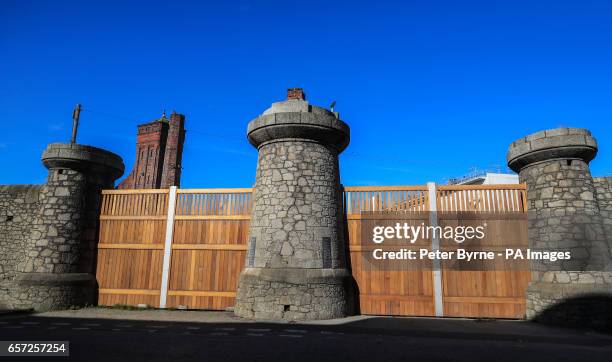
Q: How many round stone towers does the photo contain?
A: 3